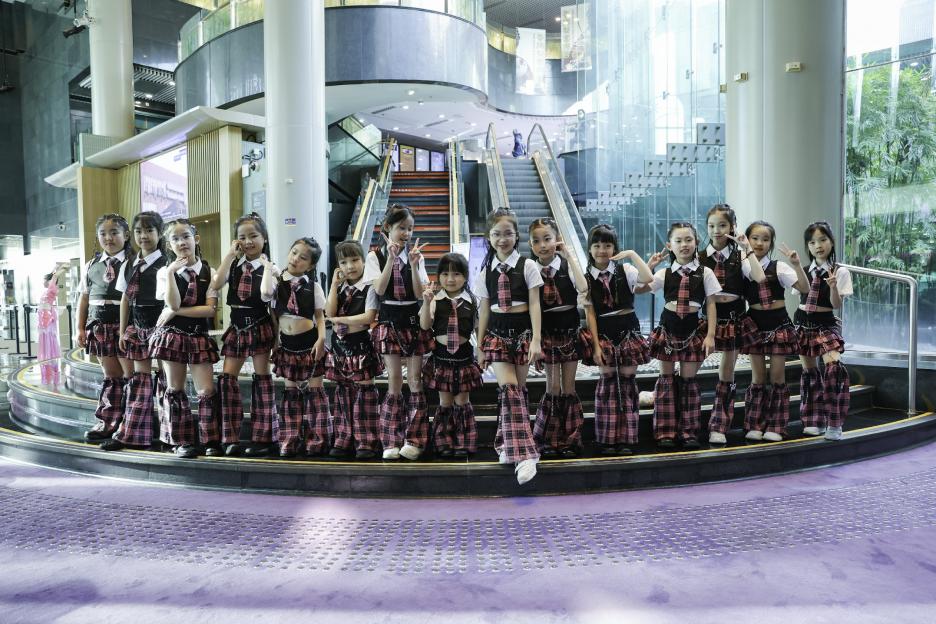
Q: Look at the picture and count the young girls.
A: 15